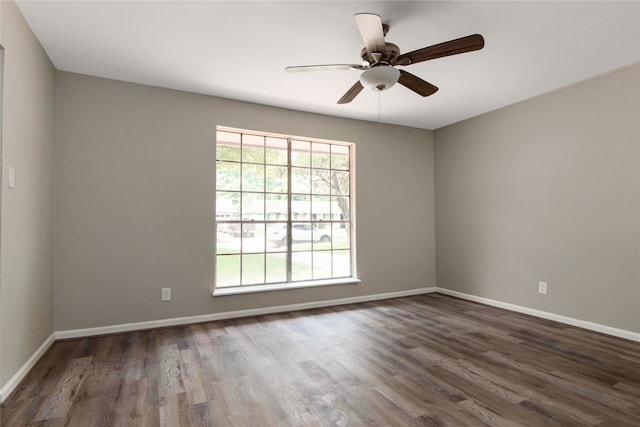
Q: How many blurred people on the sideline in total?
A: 0